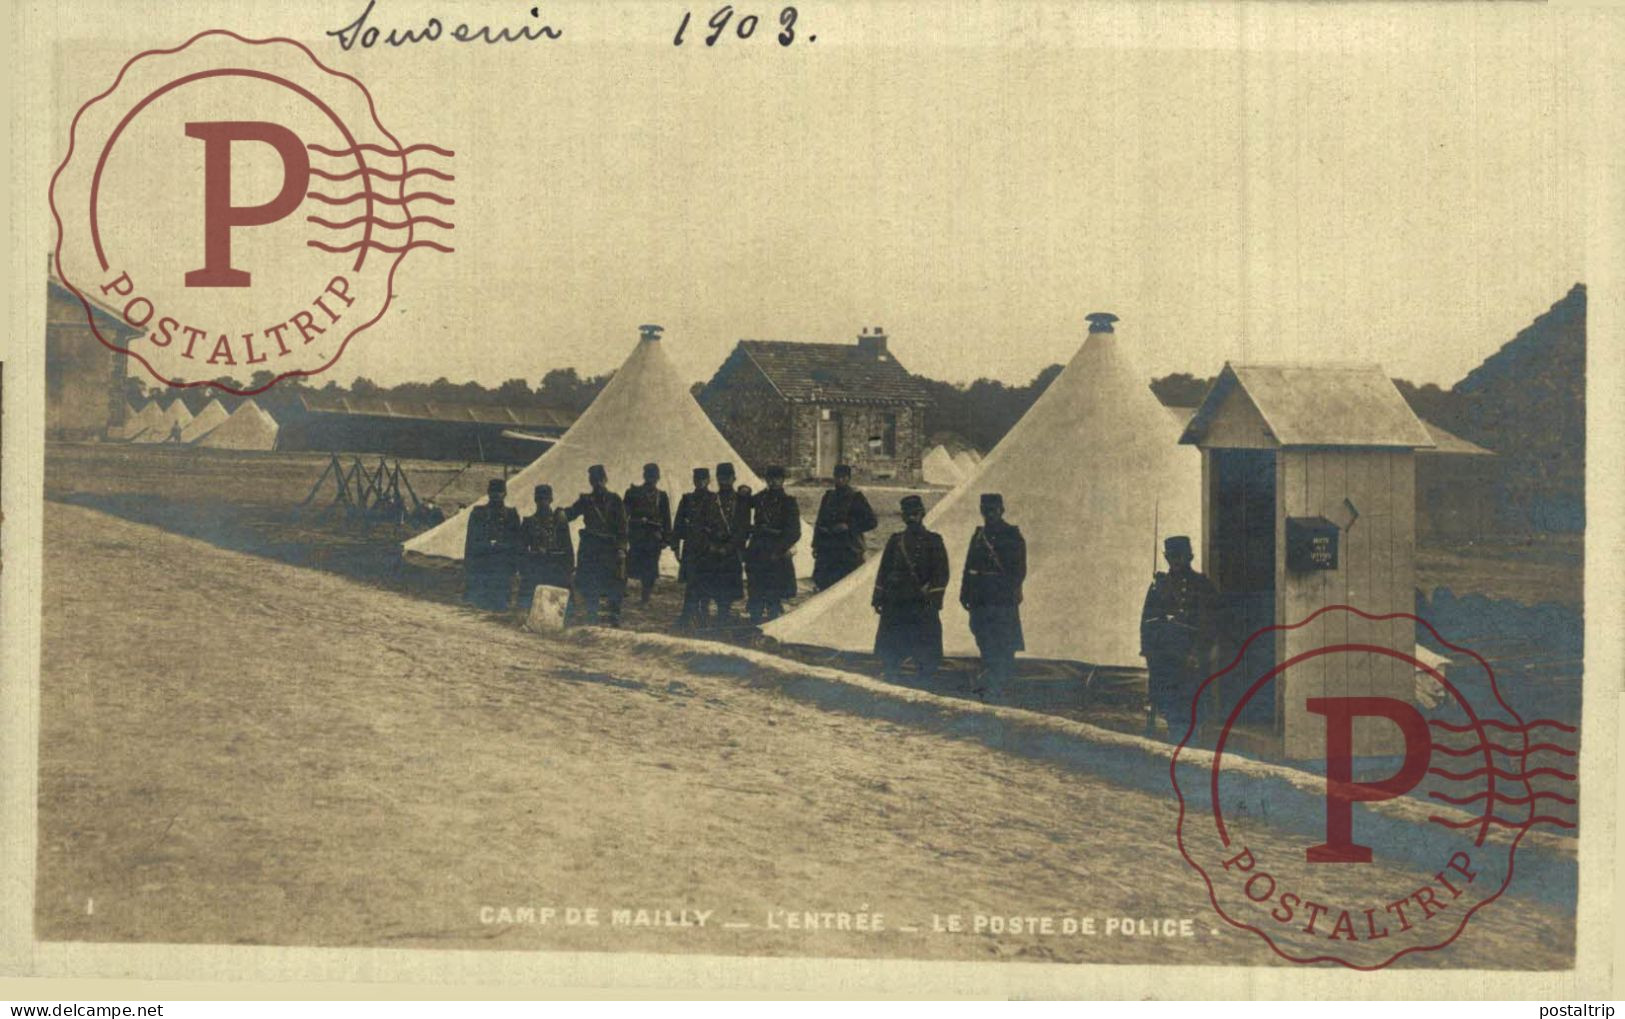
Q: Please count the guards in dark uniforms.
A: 11